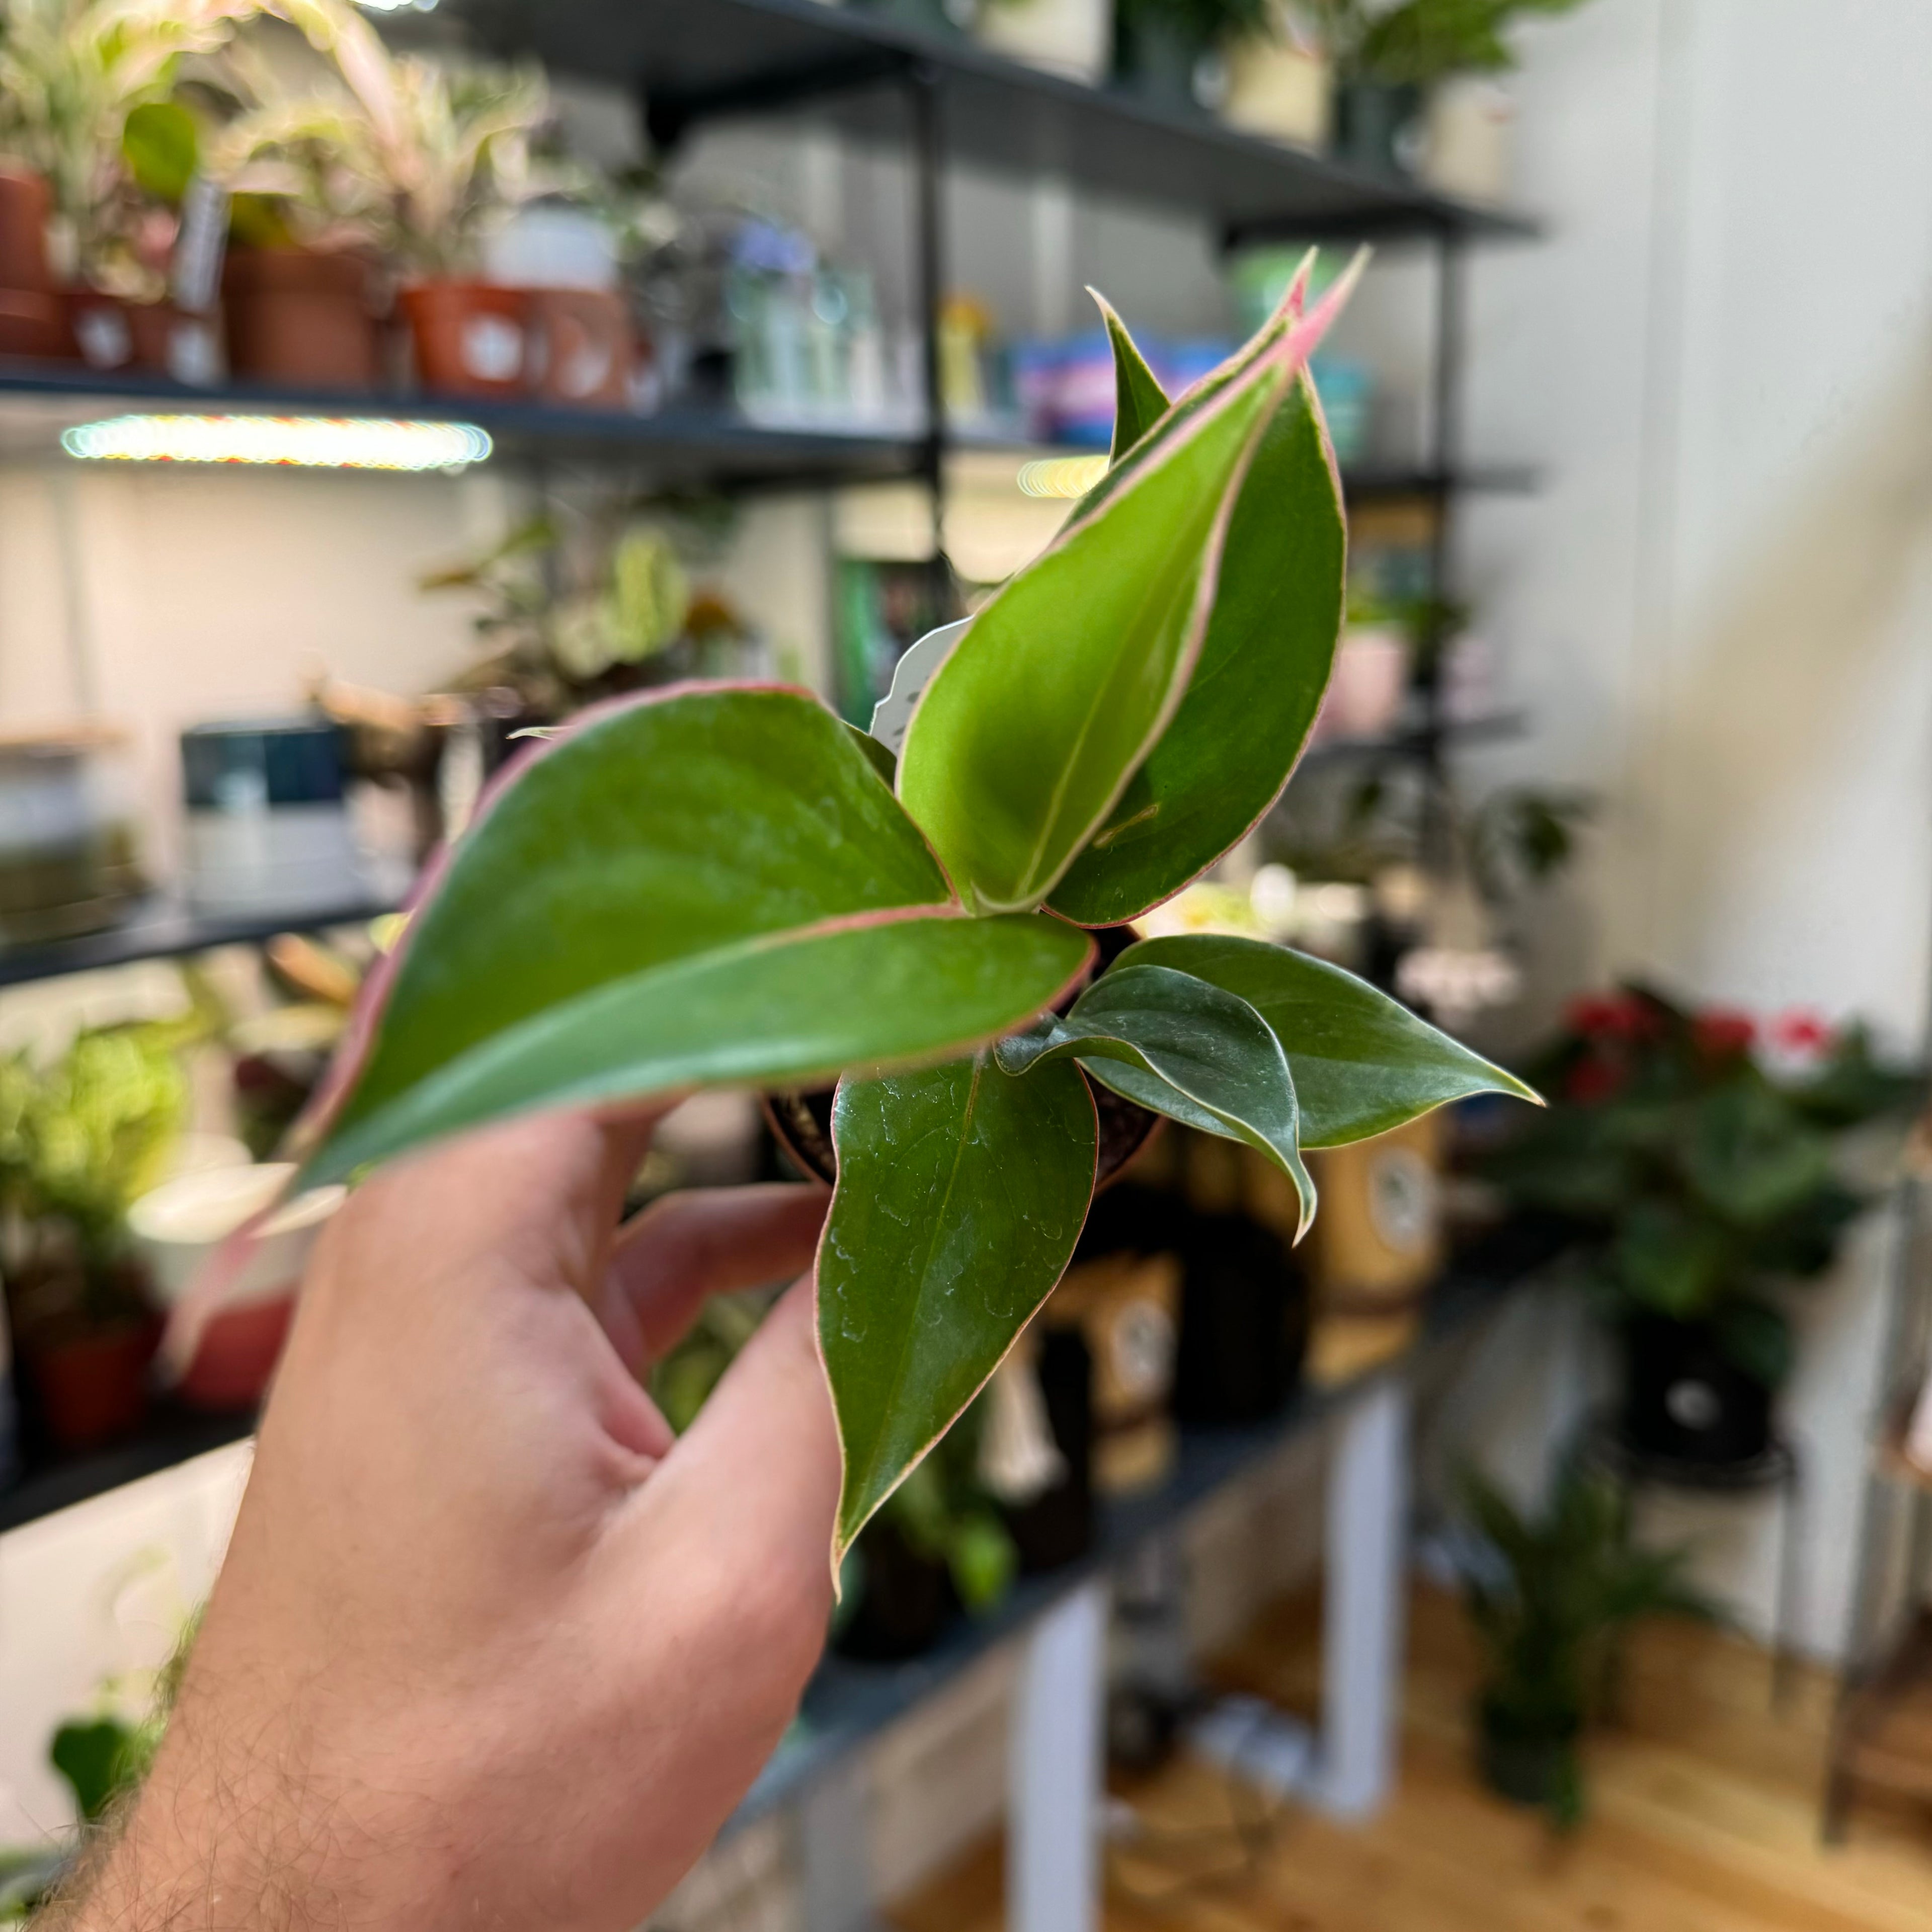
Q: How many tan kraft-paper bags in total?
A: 2